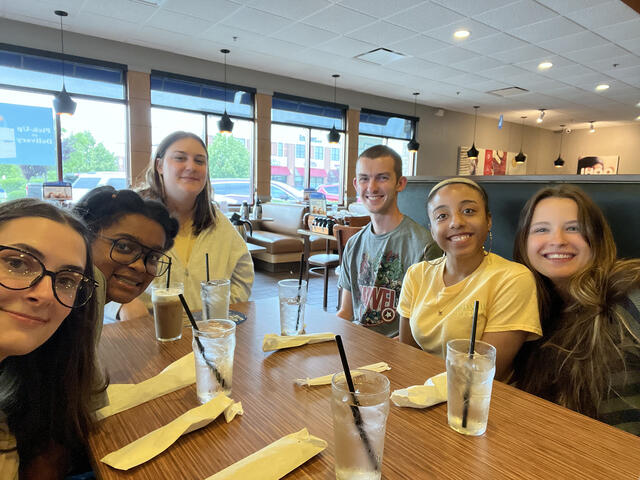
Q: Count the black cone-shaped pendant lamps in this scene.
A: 7